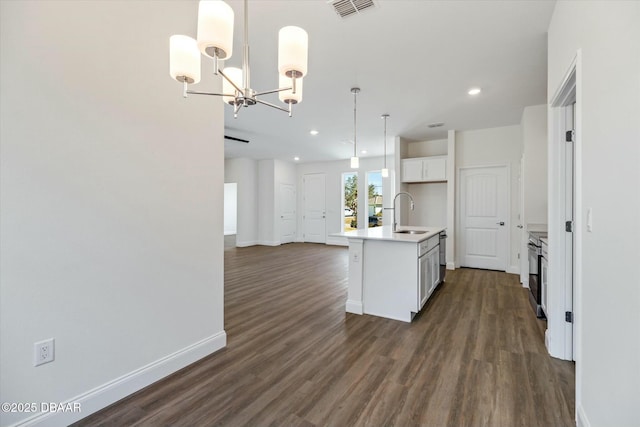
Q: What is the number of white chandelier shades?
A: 5